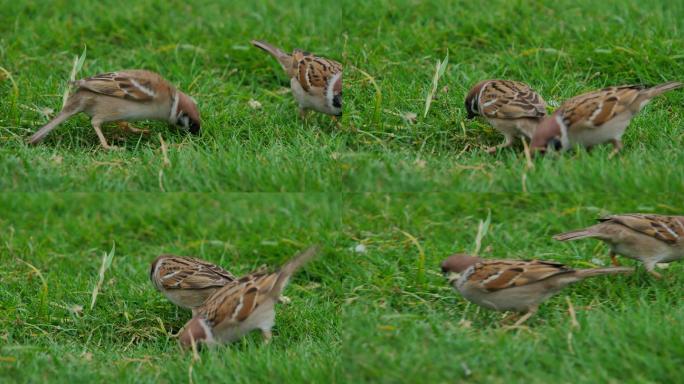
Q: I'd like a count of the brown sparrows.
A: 8